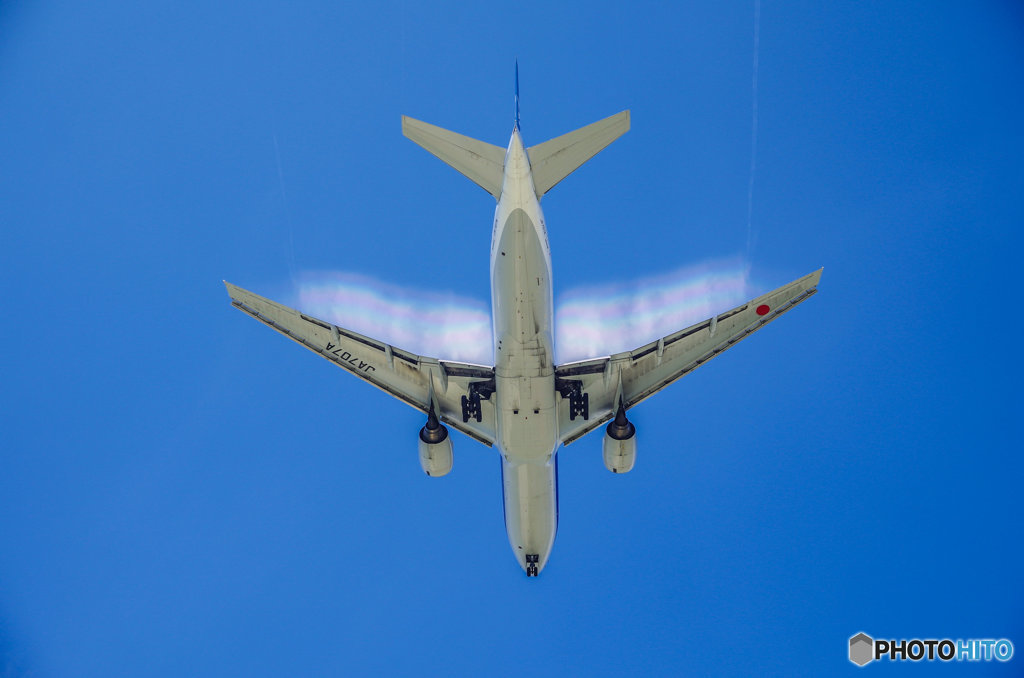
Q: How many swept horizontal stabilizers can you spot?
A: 2